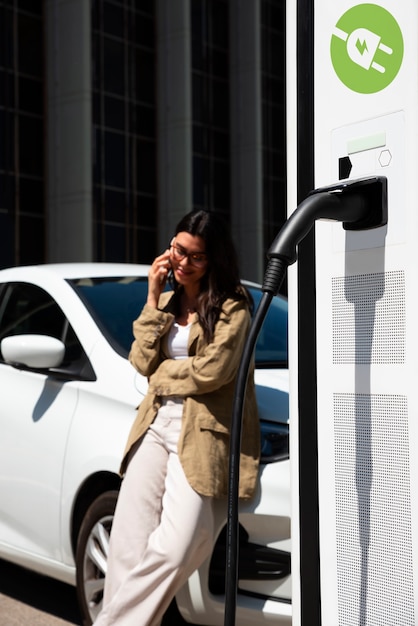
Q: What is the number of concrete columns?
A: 3